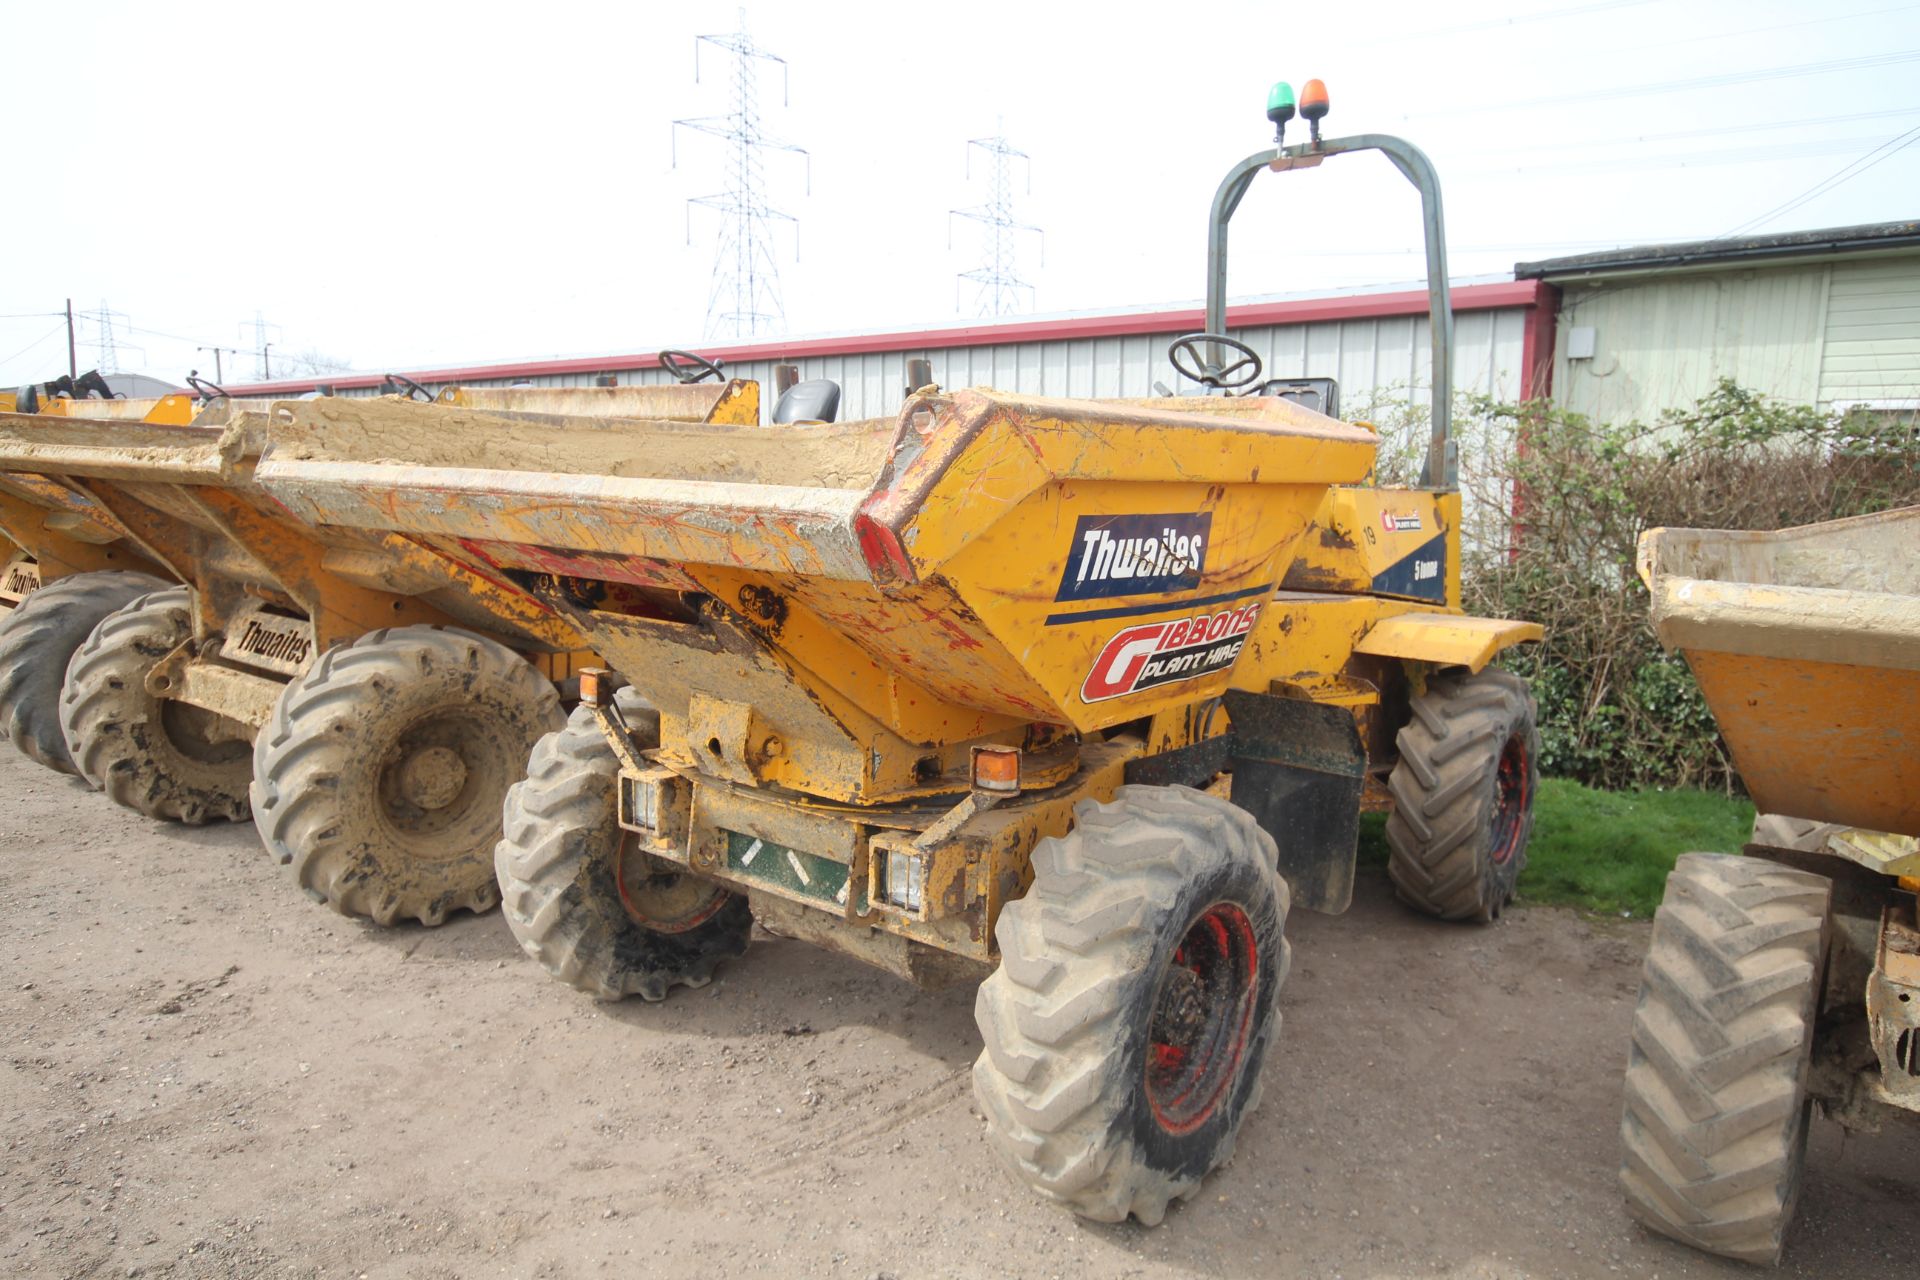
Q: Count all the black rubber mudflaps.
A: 1